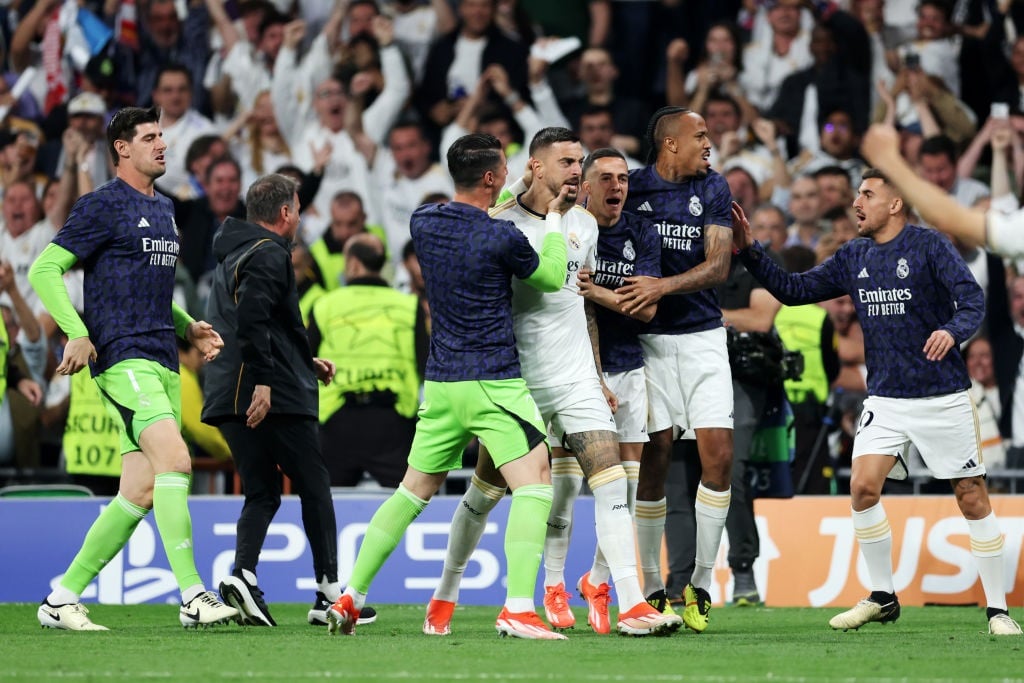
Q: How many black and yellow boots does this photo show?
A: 2